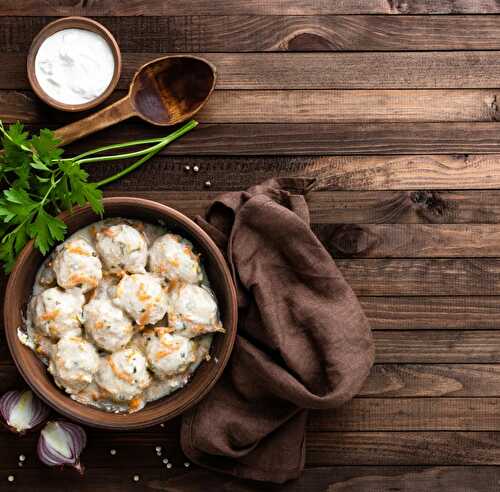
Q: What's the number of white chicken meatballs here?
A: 10